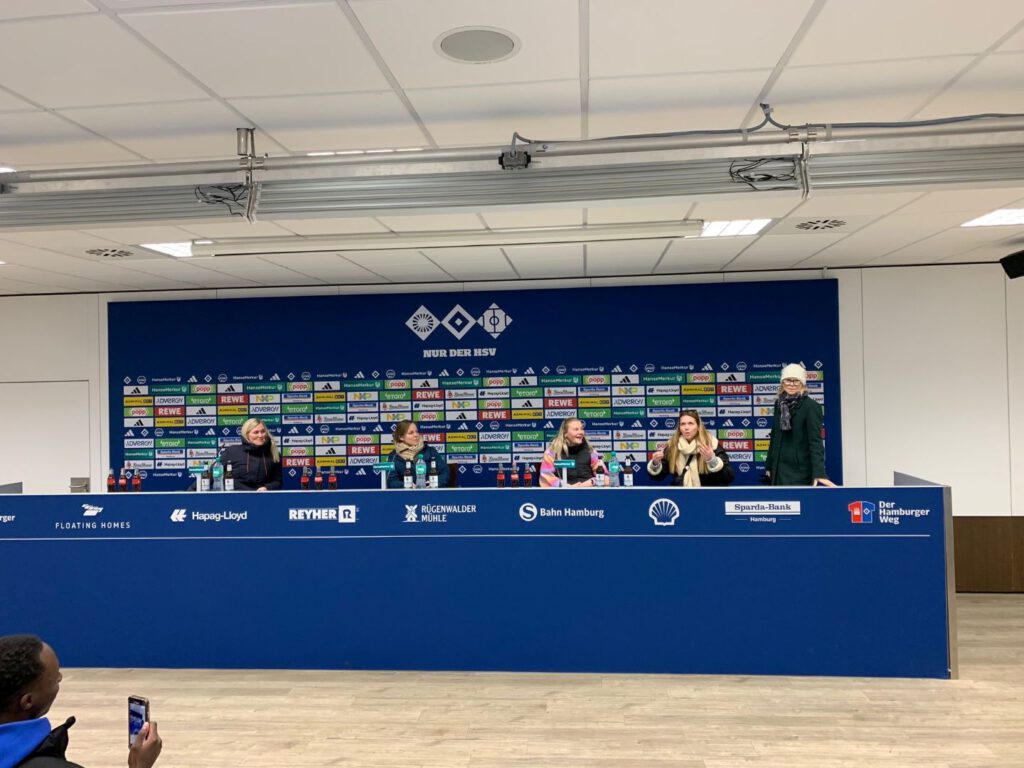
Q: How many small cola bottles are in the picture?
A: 9